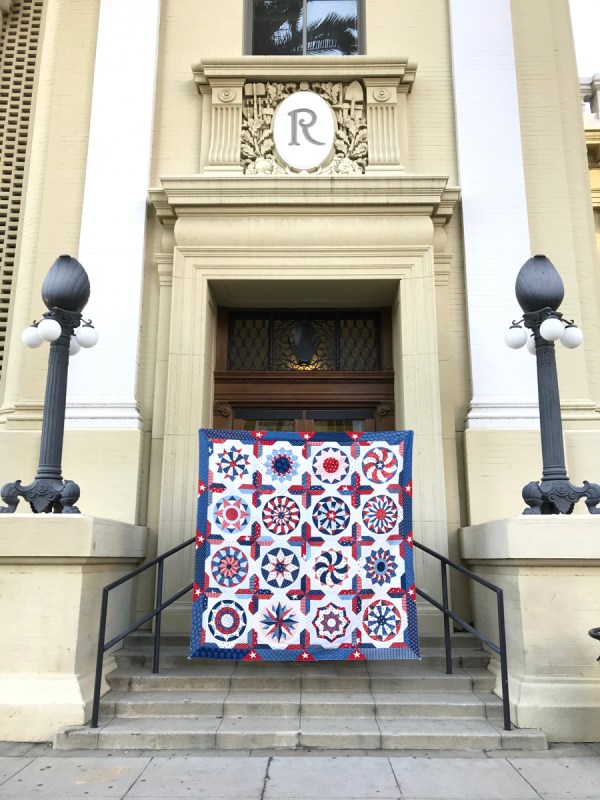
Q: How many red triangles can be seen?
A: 12